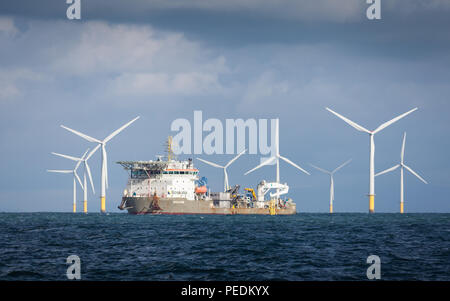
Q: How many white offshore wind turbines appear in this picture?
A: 8